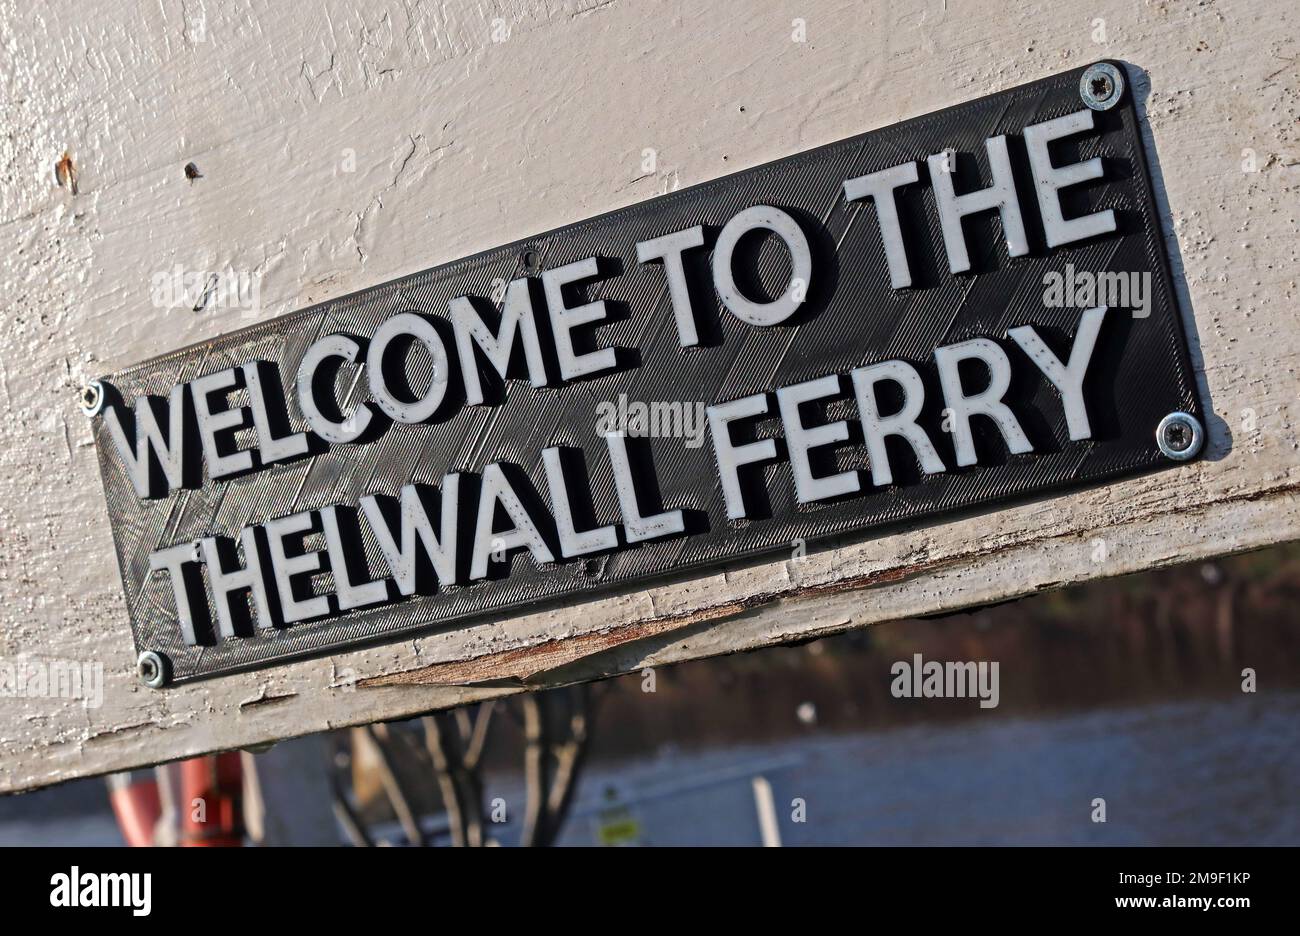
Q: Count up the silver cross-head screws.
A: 4